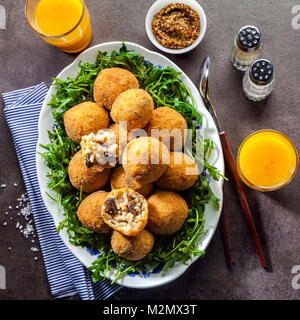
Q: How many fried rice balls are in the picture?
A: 14